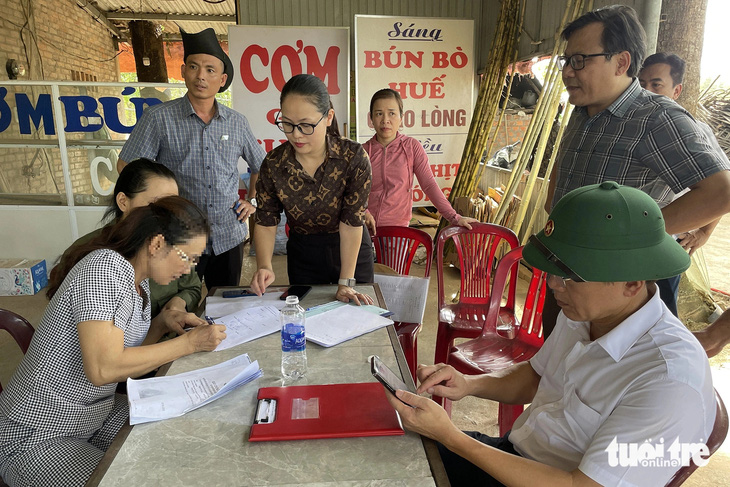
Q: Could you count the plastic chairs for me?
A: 5